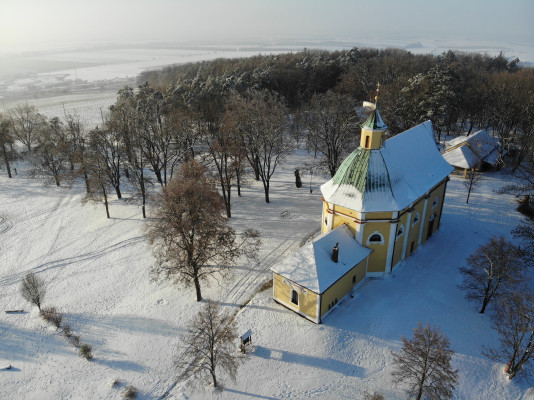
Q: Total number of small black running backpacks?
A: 0